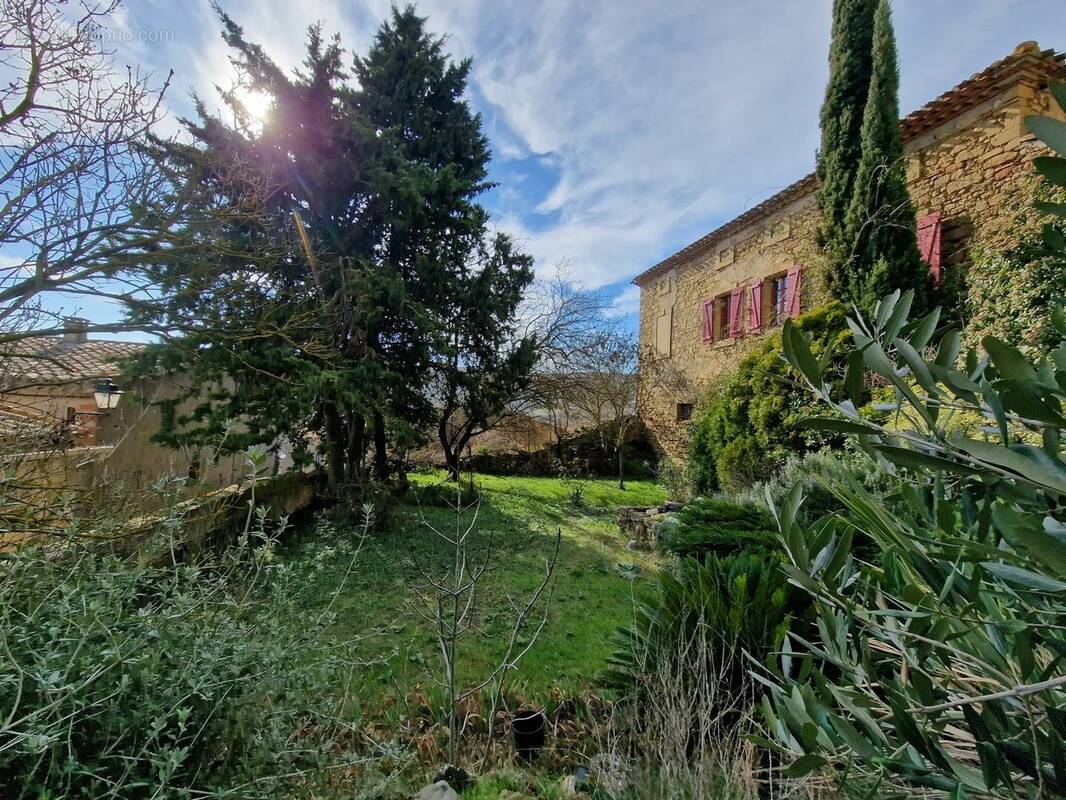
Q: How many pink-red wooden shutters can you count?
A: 5